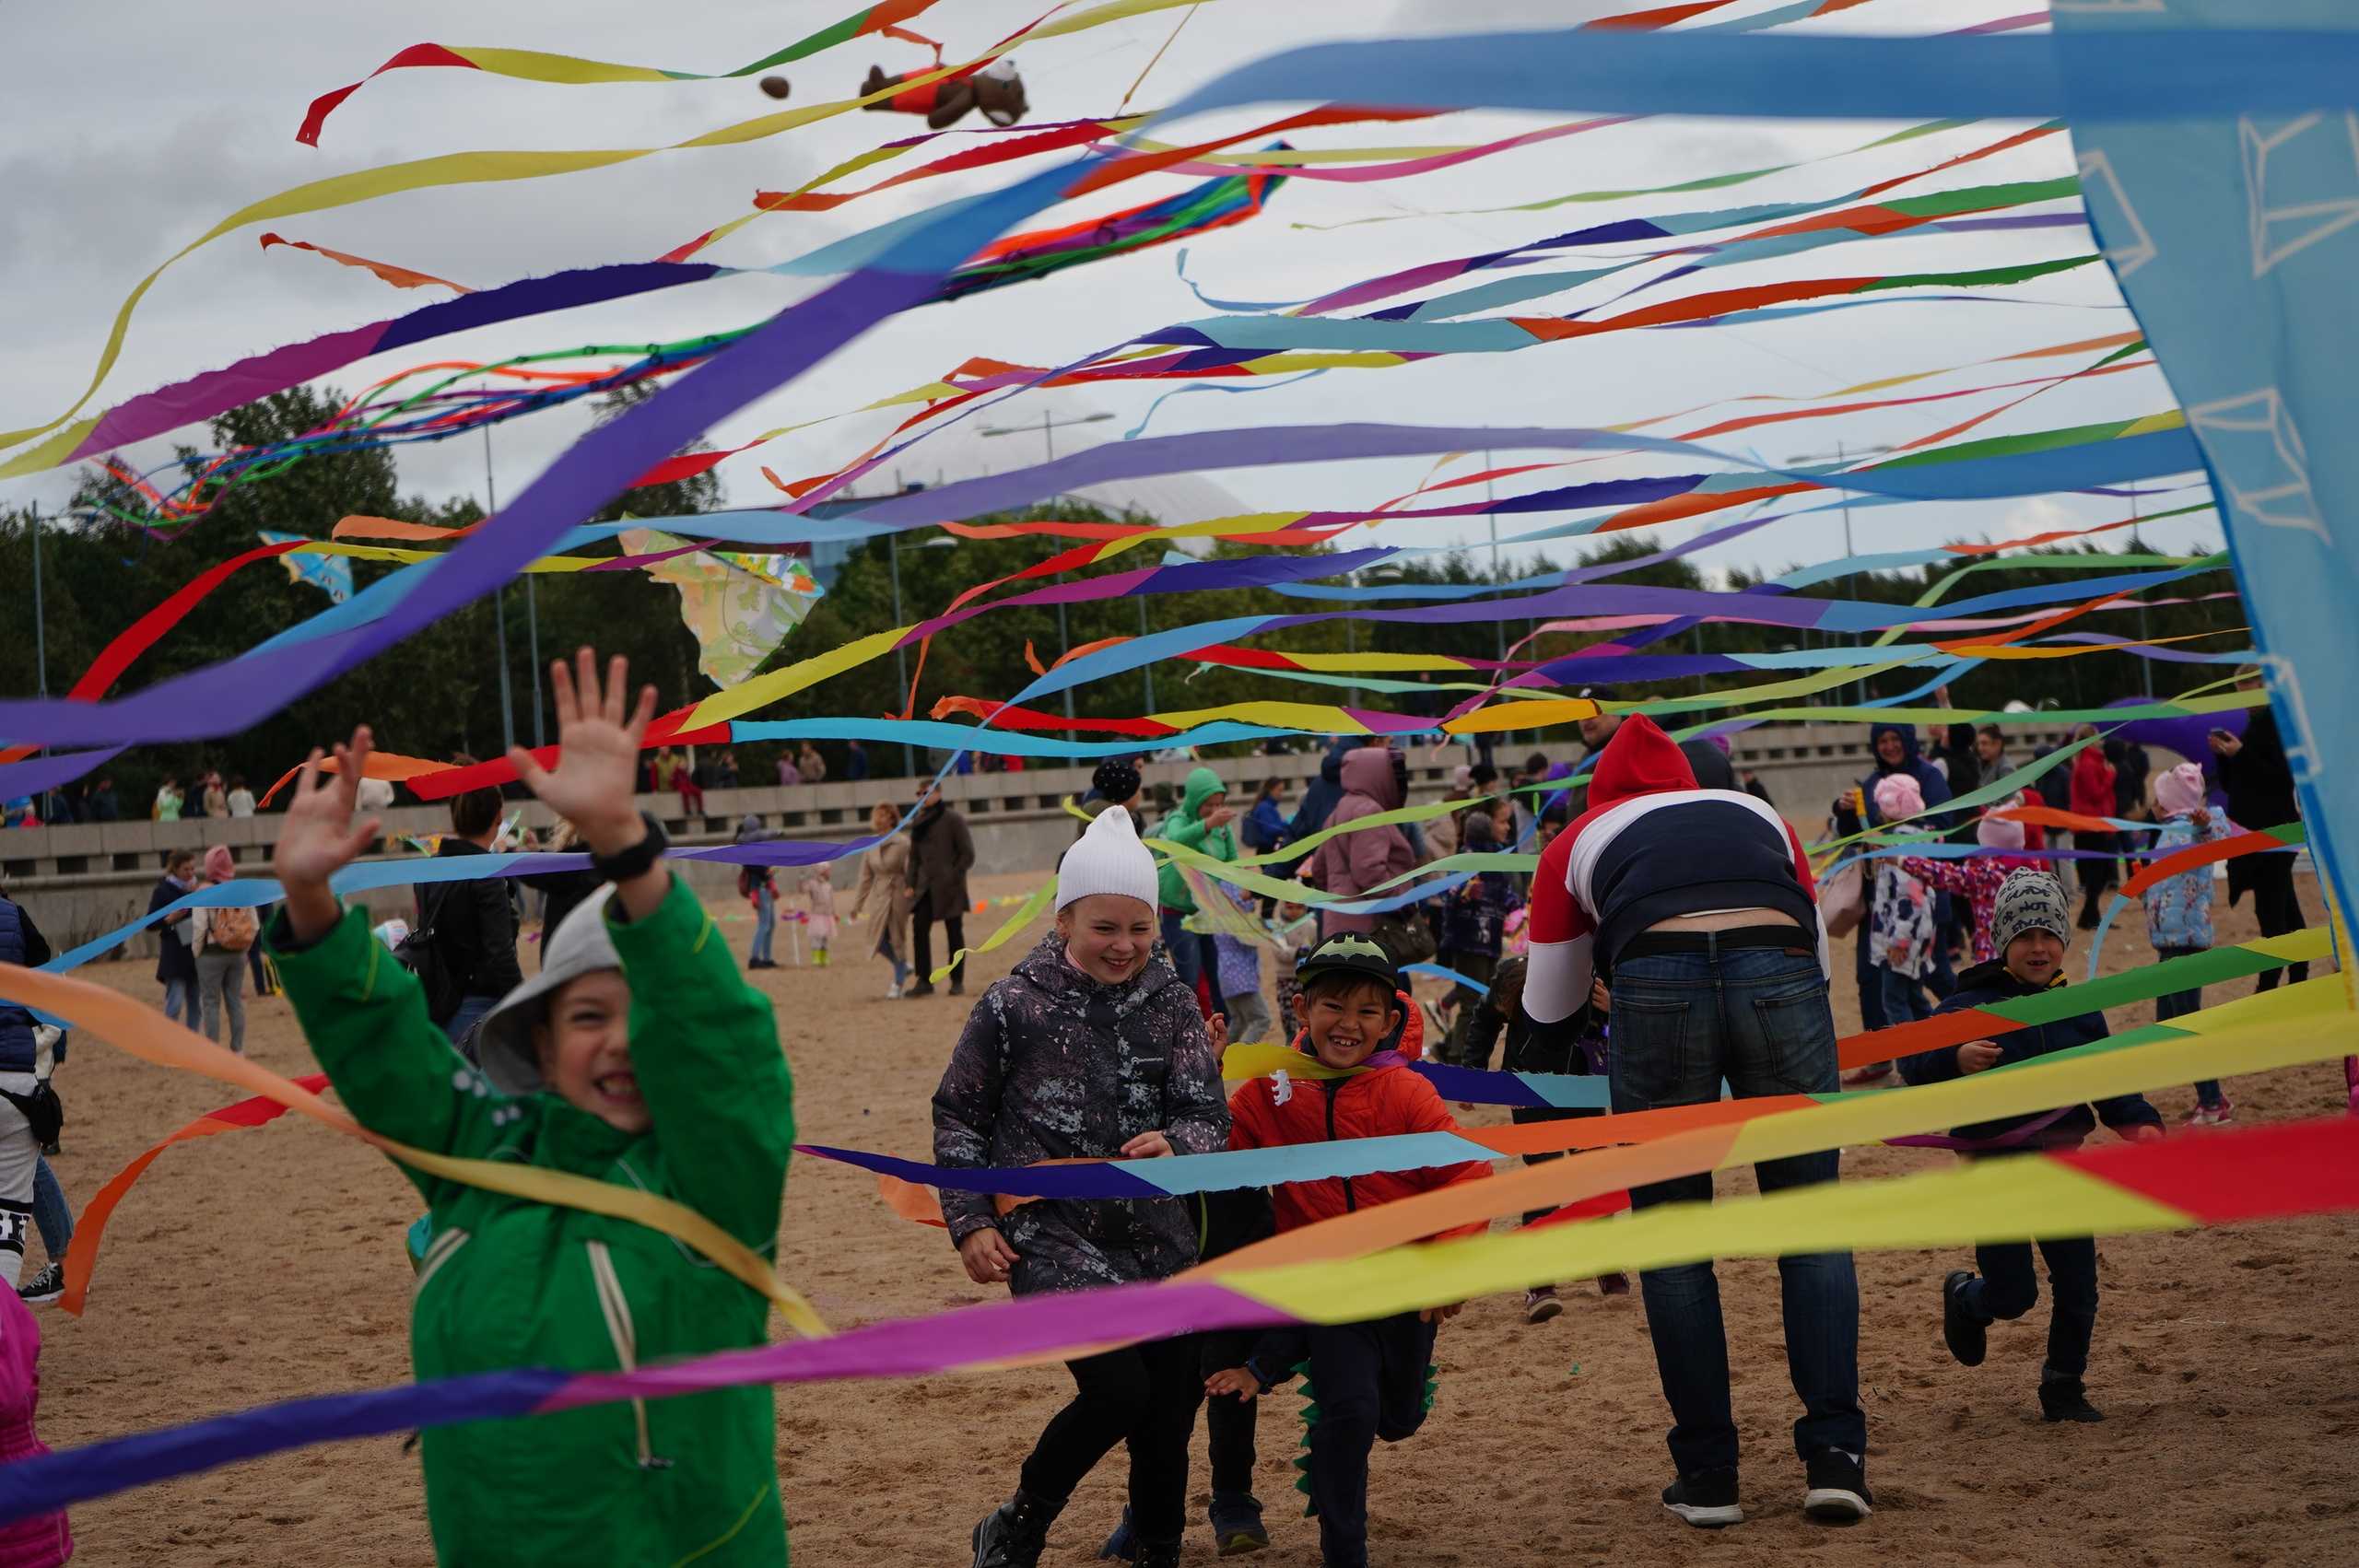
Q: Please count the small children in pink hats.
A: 3